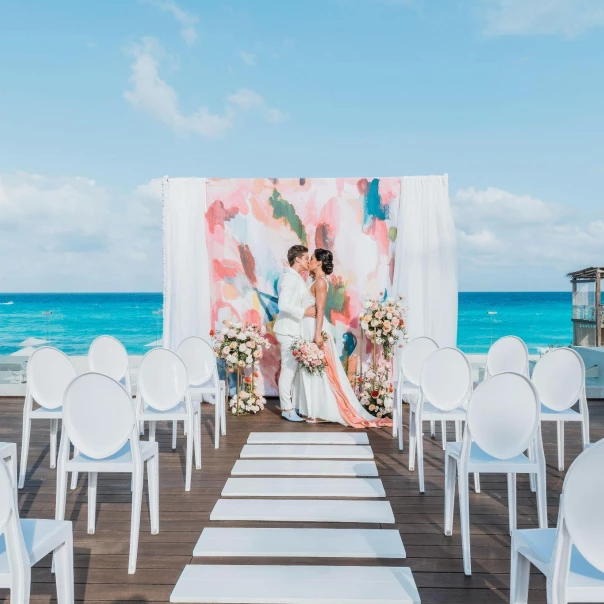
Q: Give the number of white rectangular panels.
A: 7